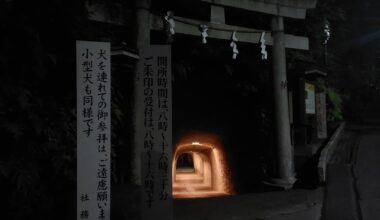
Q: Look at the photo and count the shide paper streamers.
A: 4